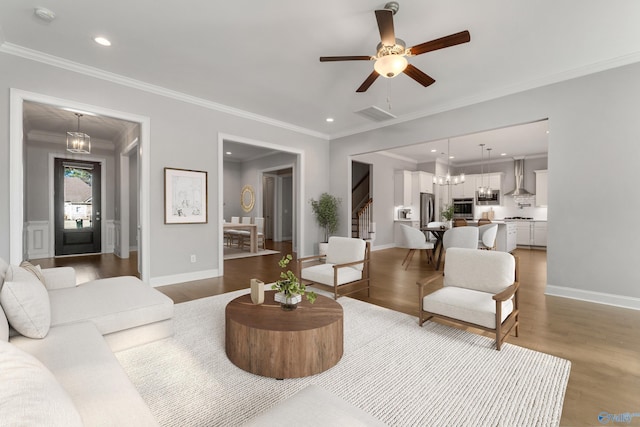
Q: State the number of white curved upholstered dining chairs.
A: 4